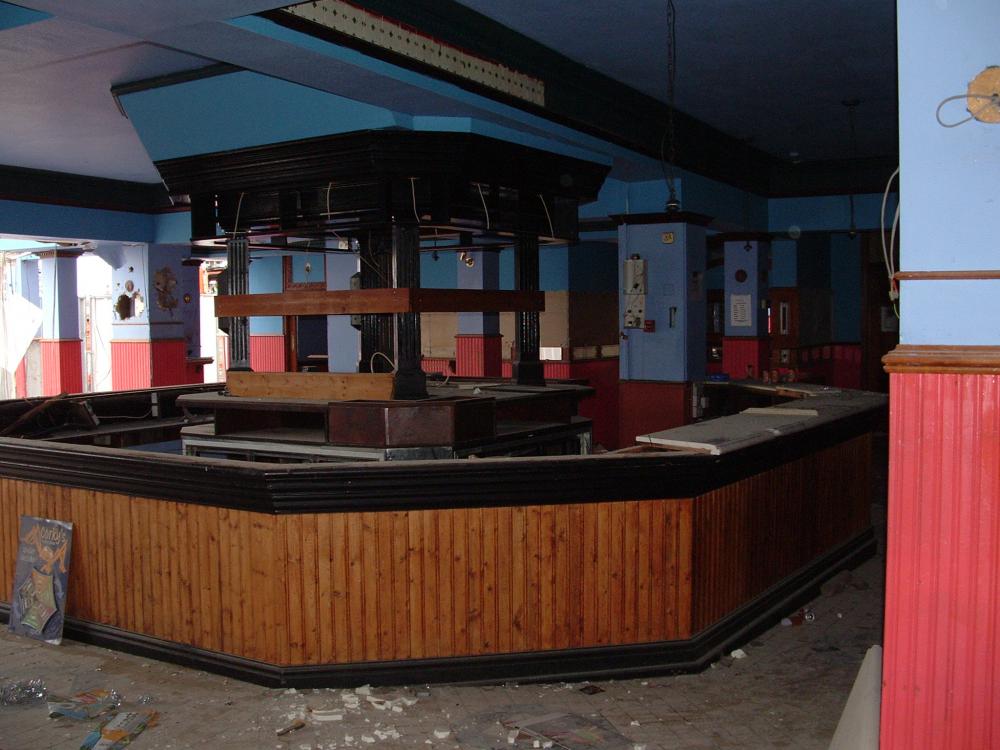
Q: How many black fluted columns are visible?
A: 4